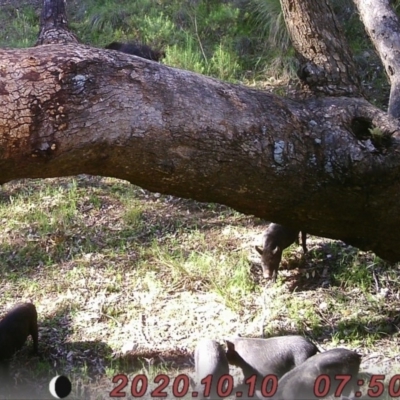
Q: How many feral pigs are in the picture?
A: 6